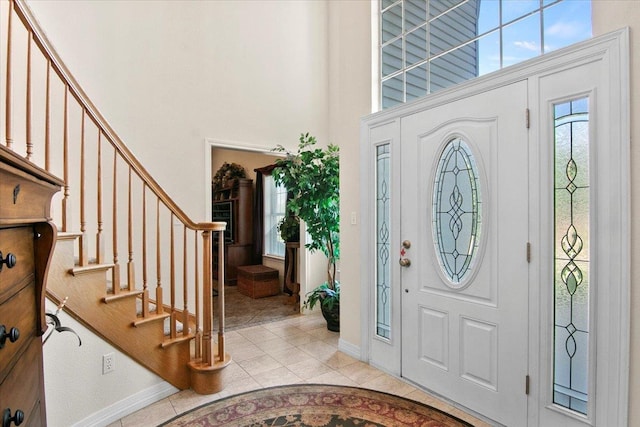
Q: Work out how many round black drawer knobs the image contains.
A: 3